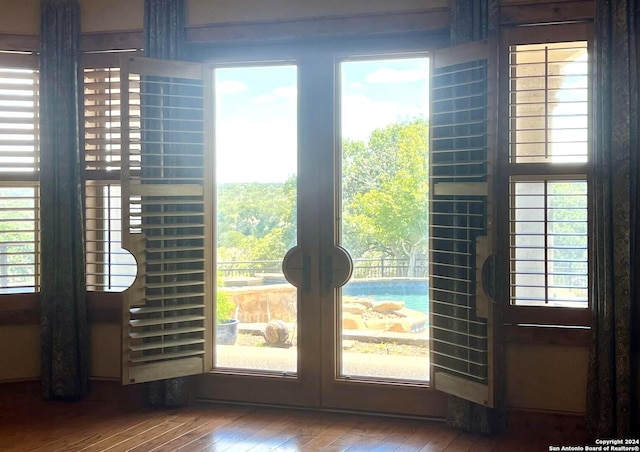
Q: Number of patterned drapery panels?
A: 4